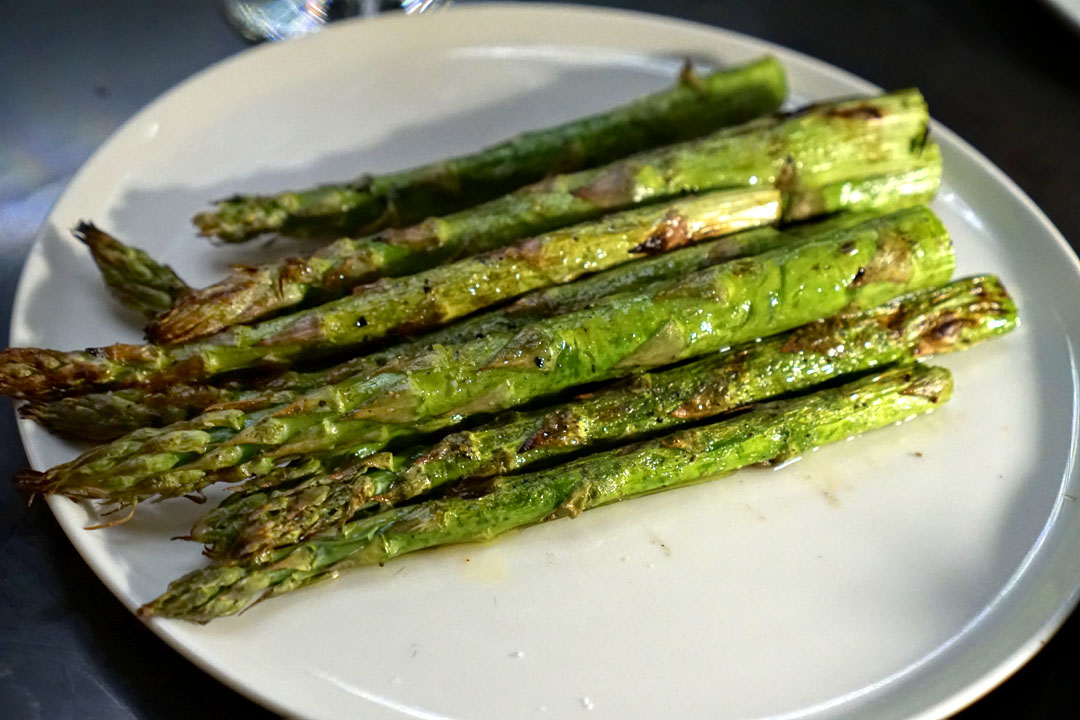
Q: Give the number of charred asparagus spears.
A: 8